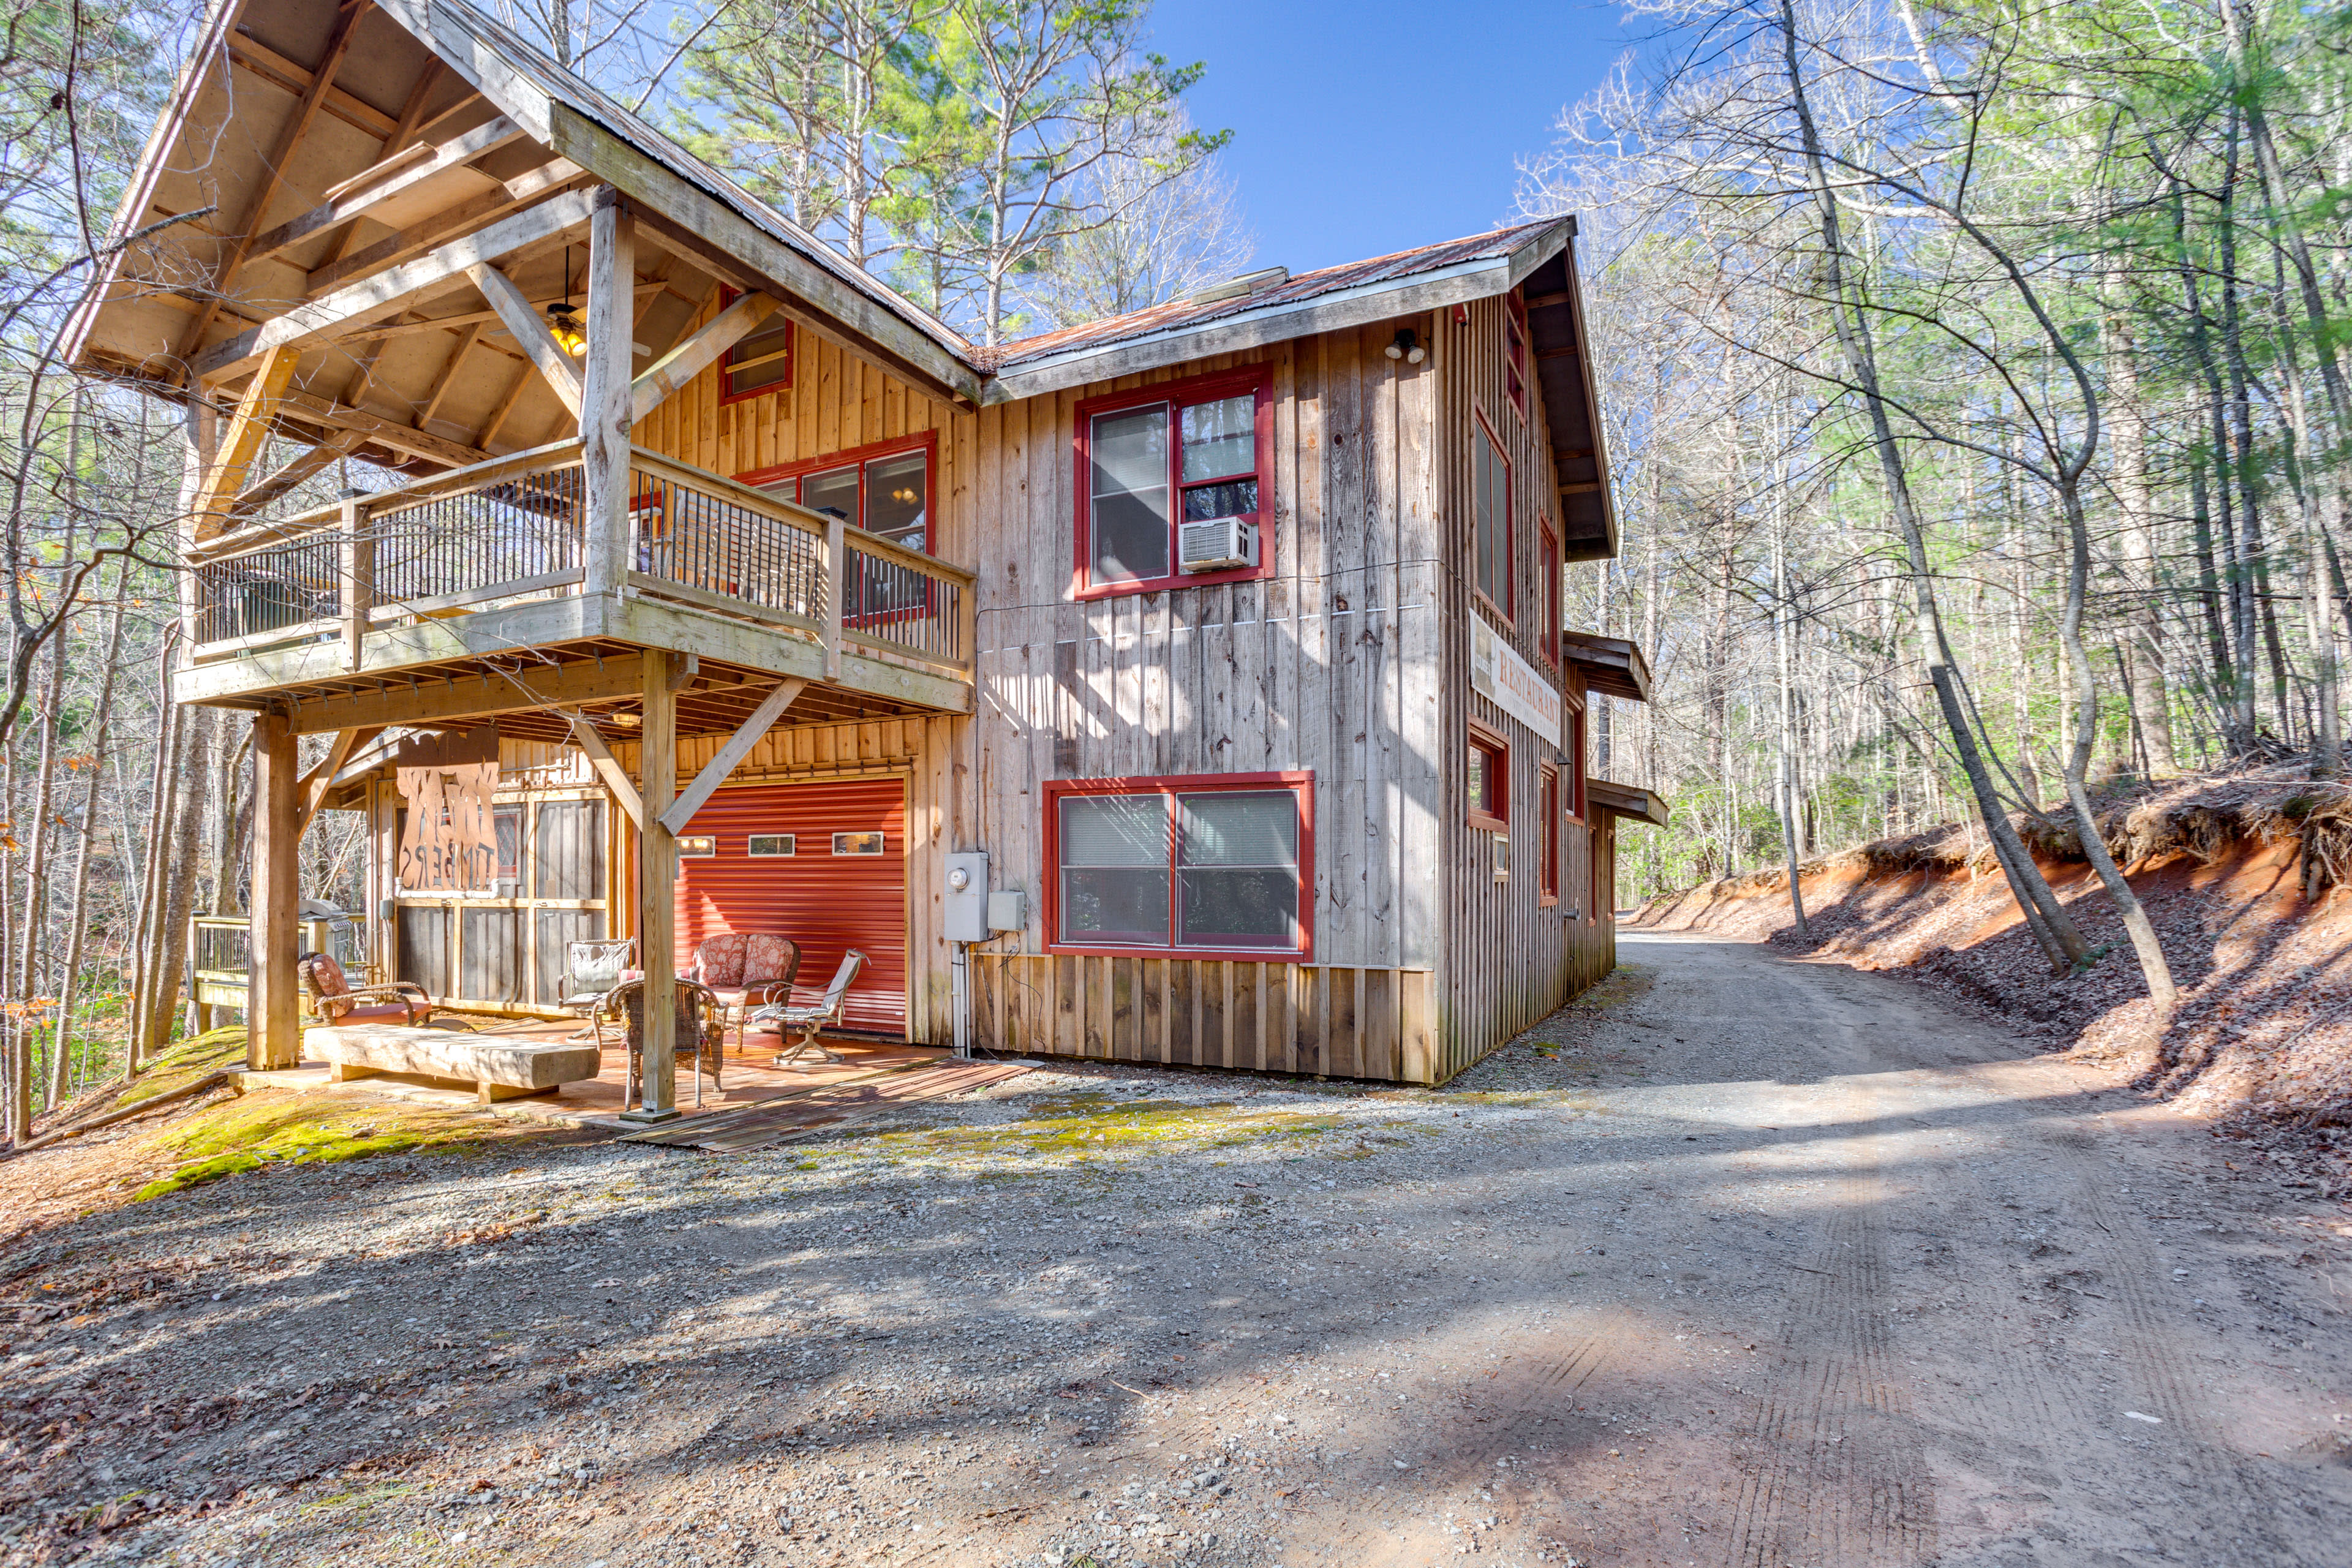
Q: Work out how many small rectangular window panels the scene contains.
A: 3